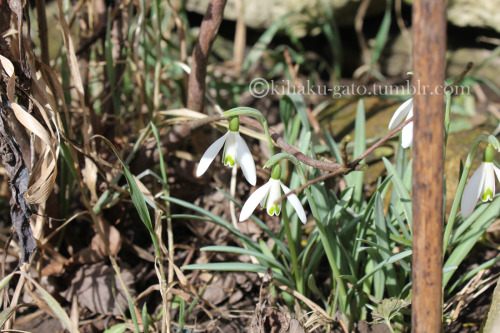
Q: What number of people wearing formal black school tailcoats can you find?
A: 0